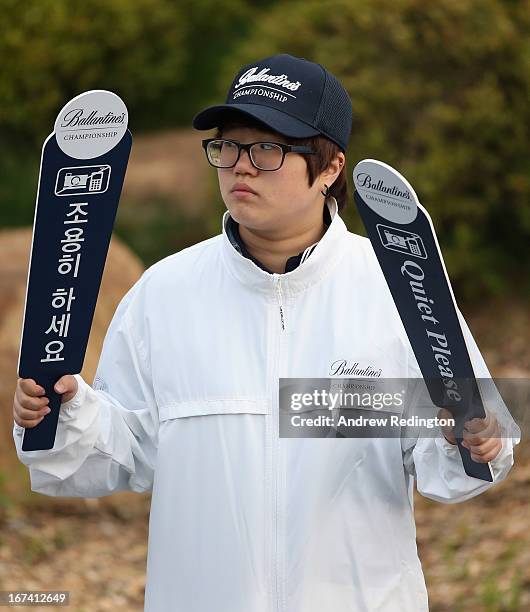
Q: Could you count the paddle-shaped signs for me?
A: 2